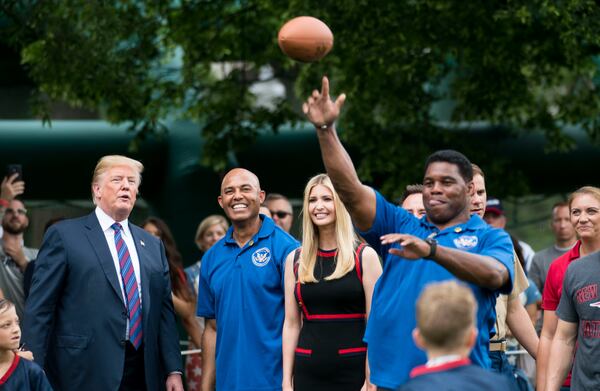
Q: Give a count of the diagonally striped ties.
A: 1